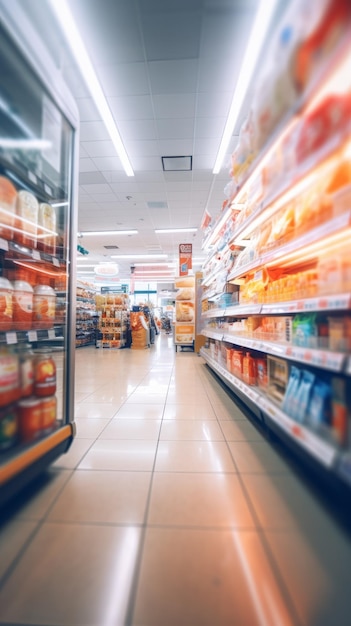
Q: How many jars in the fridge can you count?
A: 12